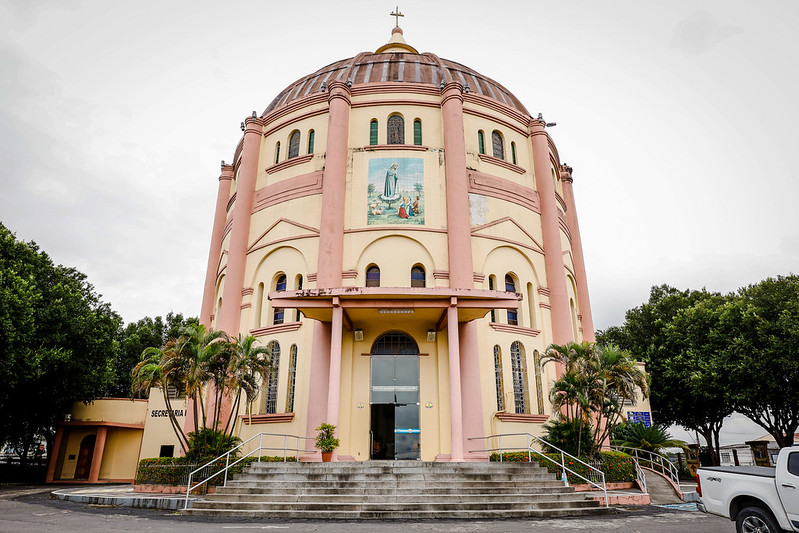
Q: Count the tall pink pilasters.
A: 6